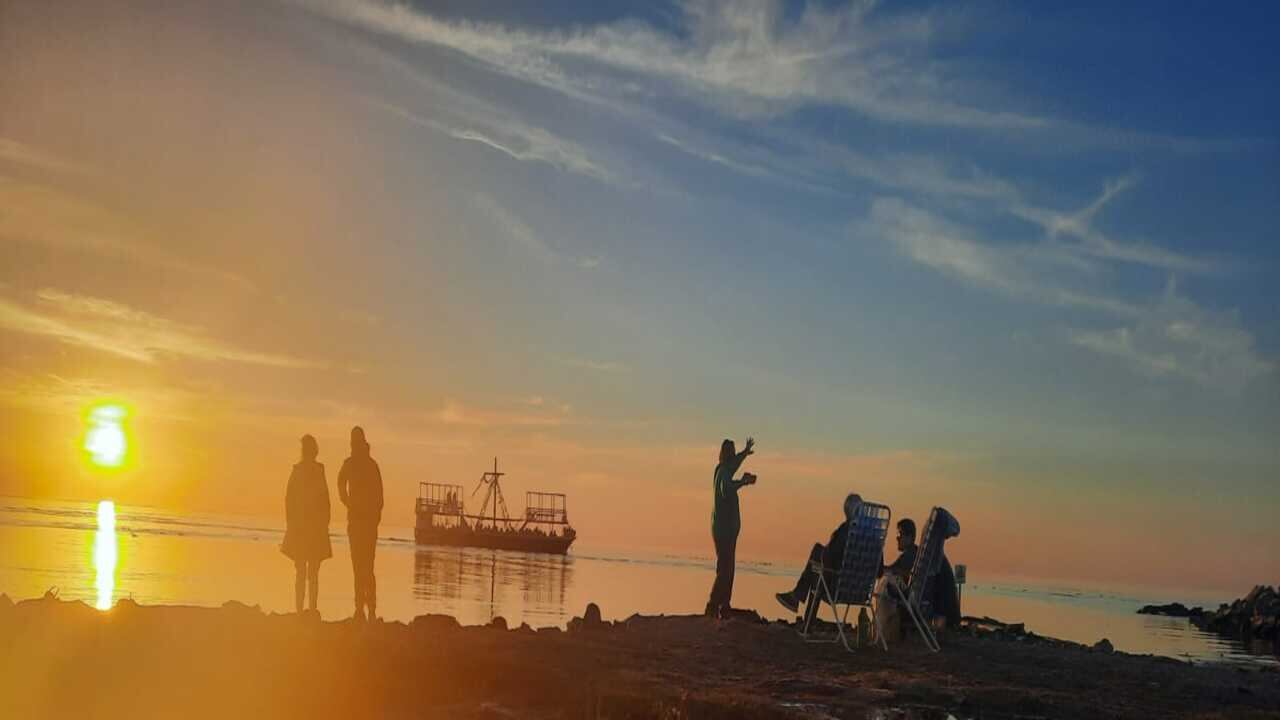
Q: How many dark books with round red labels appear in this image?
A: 0